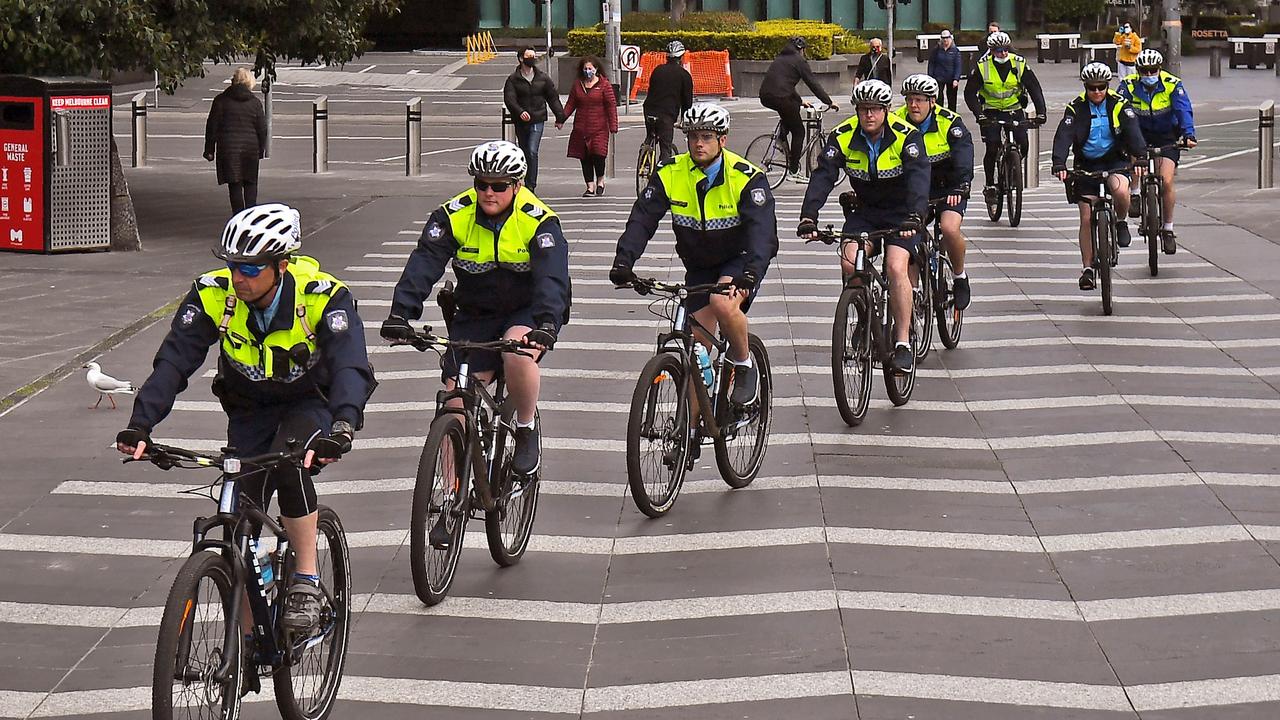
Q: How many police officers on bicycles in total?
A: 8